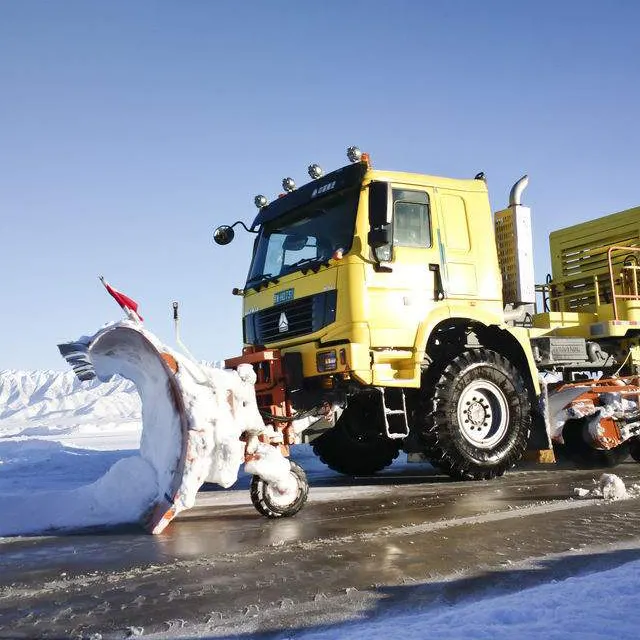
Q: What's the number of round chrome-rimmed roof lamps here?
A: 4